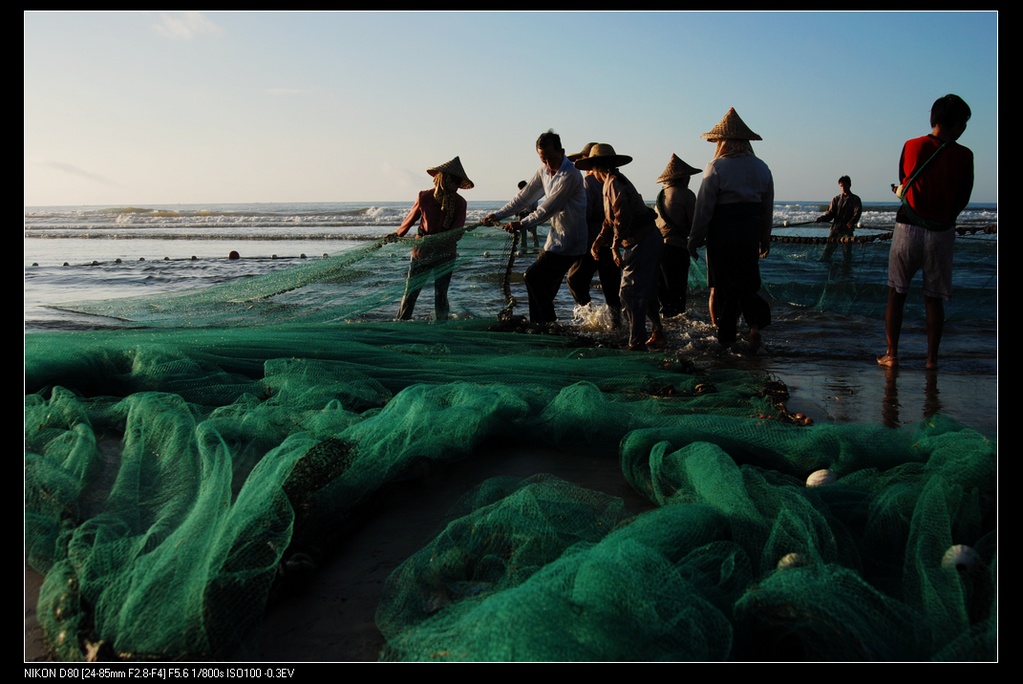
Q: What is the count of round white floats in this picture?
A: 3